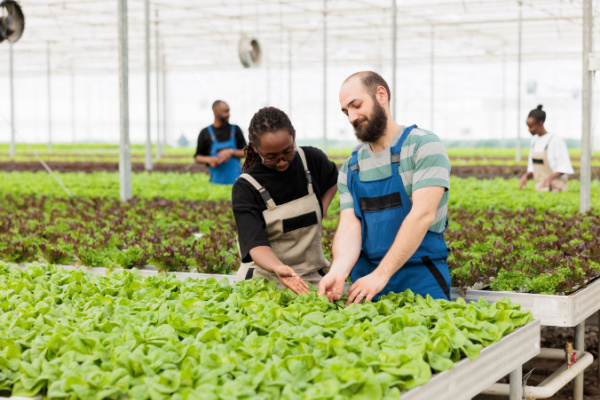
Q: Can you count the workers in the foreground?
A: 2